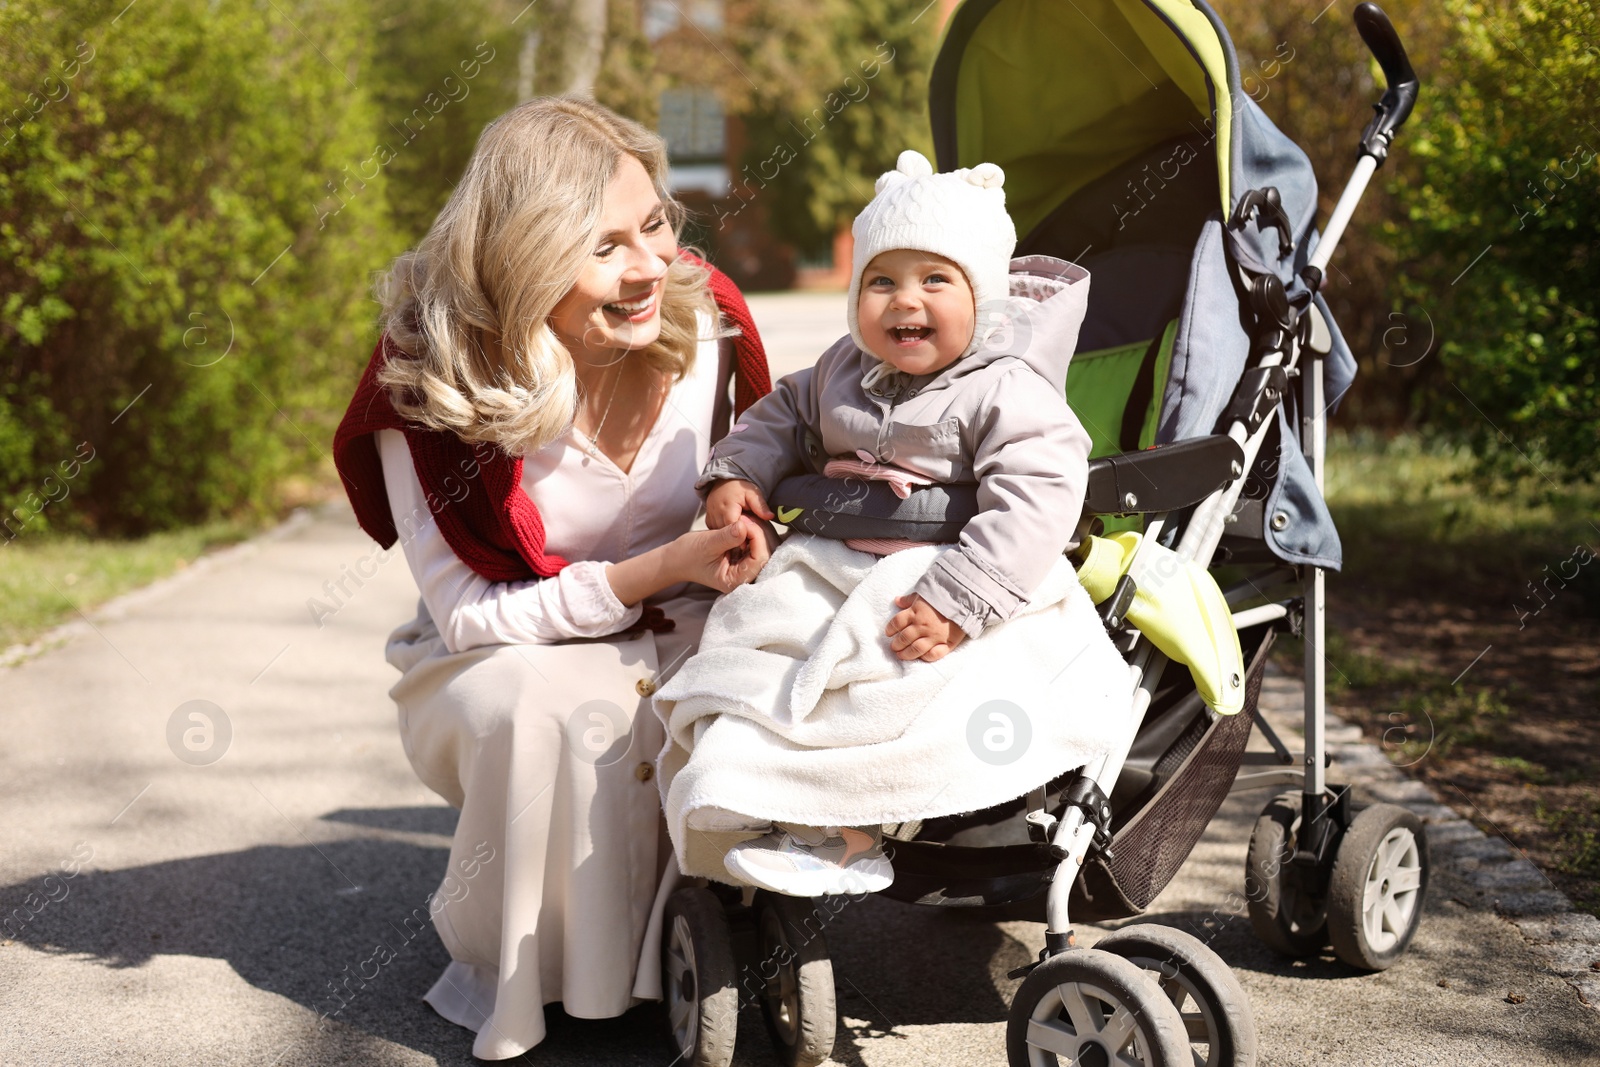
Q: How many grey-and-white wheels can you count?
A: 6